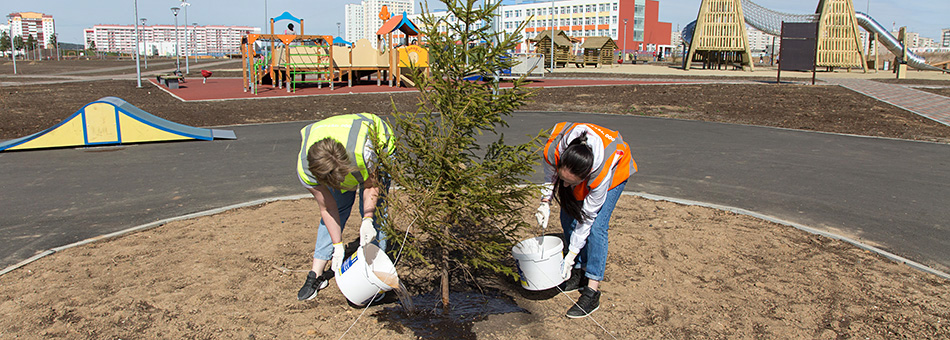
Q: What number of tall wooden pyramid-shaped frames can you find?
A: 2